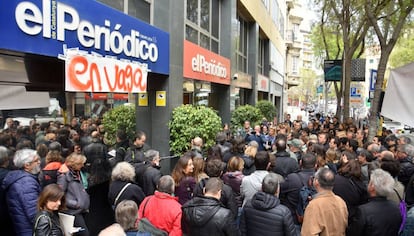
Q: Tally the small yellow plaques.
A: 2